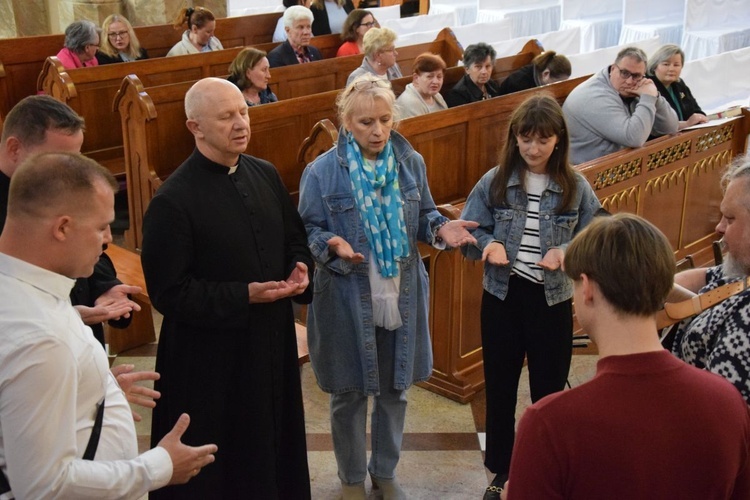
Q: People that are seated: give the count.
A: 14